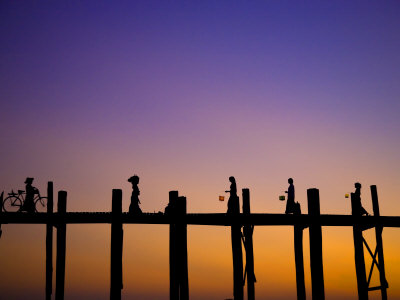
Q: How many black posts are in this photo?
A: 11